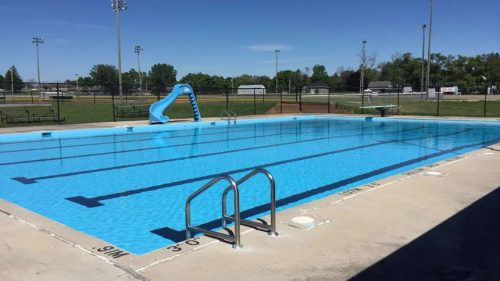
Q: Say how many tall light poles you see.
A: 7